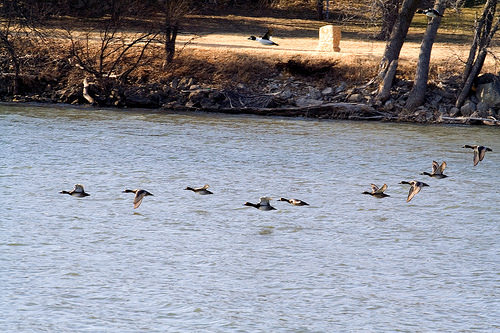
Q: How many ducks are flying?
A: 11